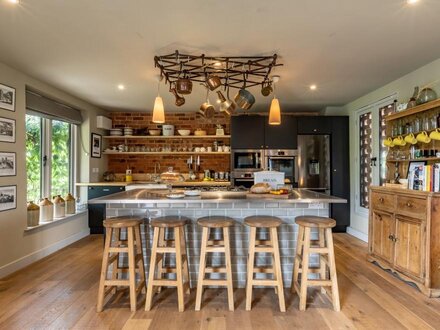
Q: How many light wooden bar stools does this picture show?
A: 5